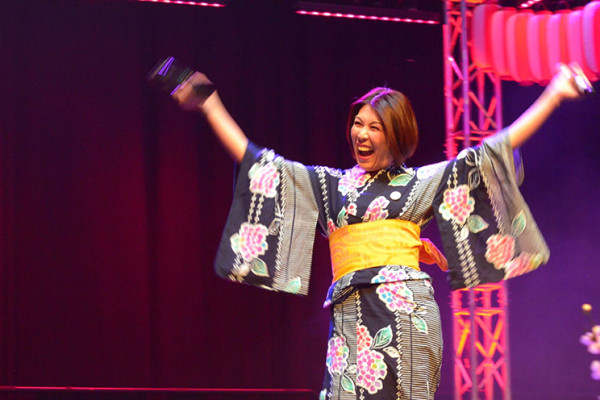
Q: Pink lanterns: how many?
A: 7